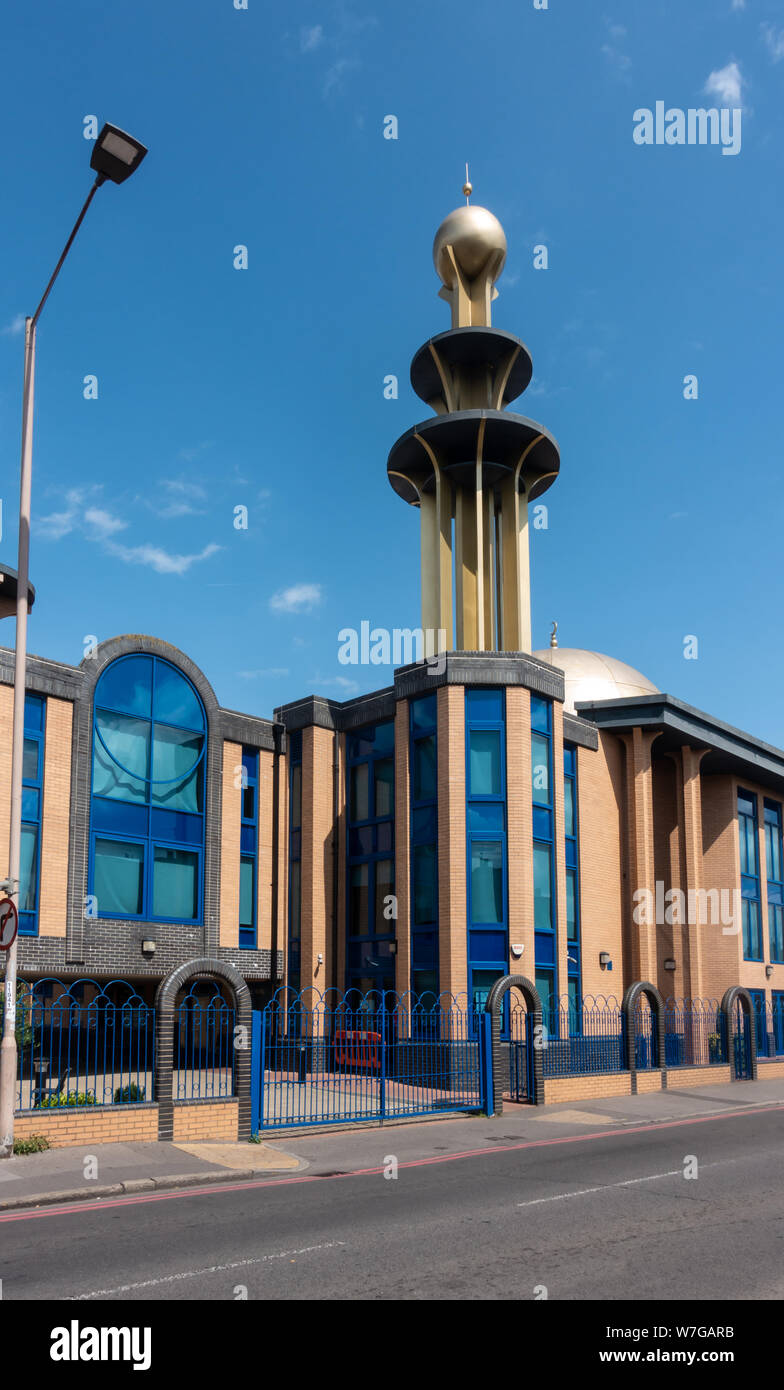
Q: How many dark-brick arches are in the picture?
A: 5